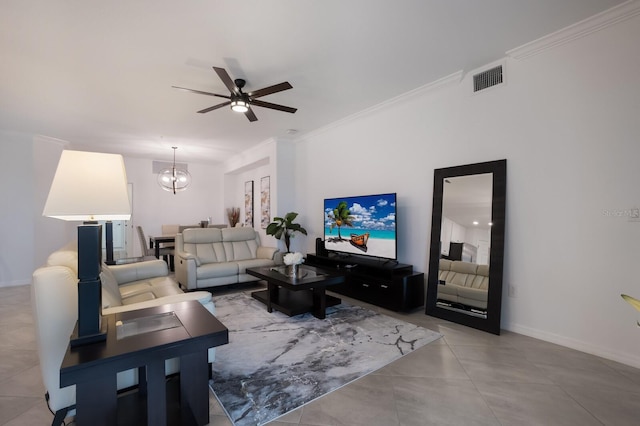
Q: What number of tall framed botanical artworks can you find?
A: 2